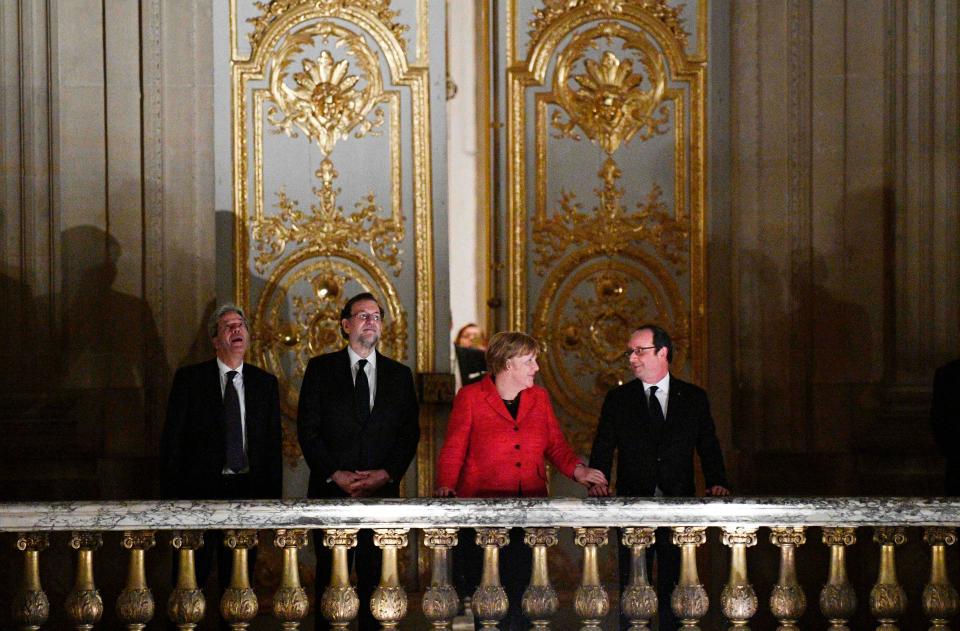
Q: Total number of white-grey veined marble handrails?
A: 1